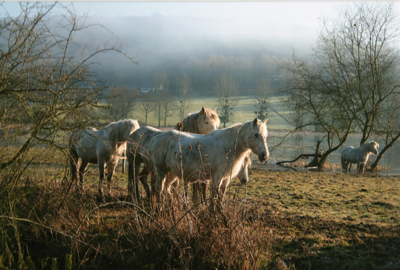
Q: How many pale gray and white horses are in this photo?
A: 5